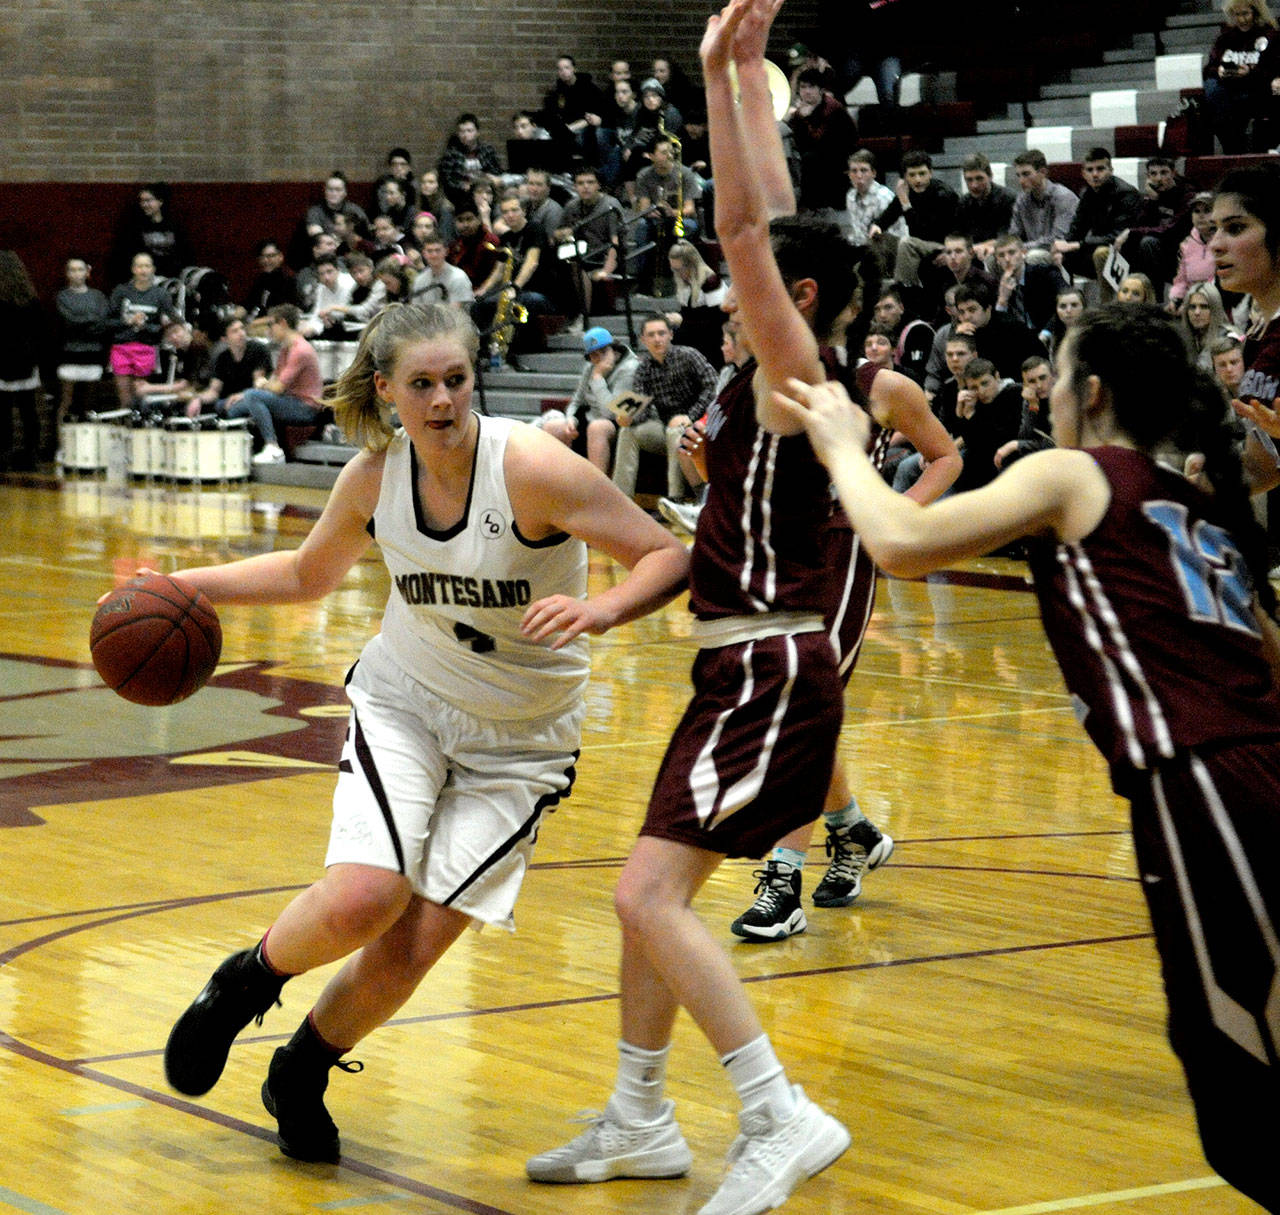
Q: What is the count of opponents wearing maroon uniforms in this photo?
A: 4